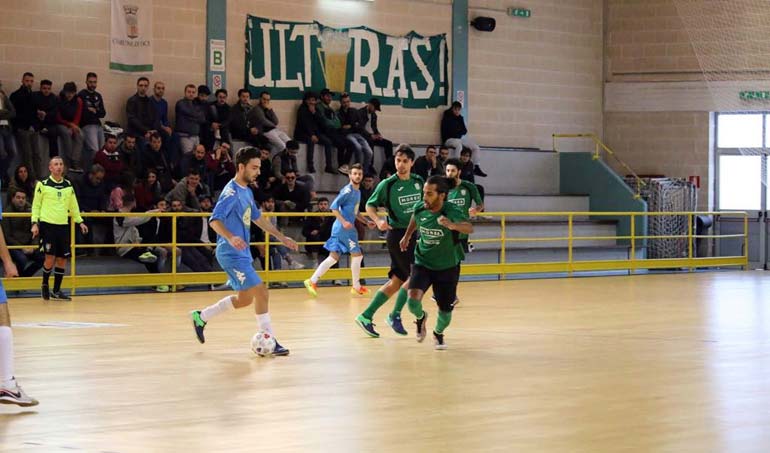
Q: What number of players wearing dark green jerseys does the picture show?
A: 3